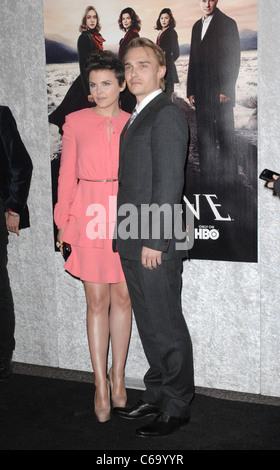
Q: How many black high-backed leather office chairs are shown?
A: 0